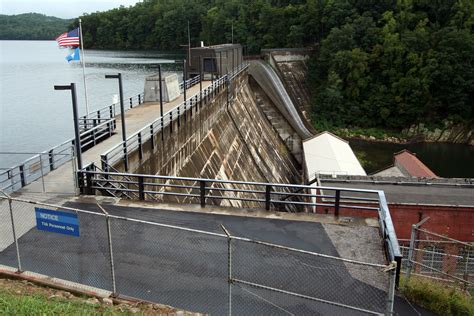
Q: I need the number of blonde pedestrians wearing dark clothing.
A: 0